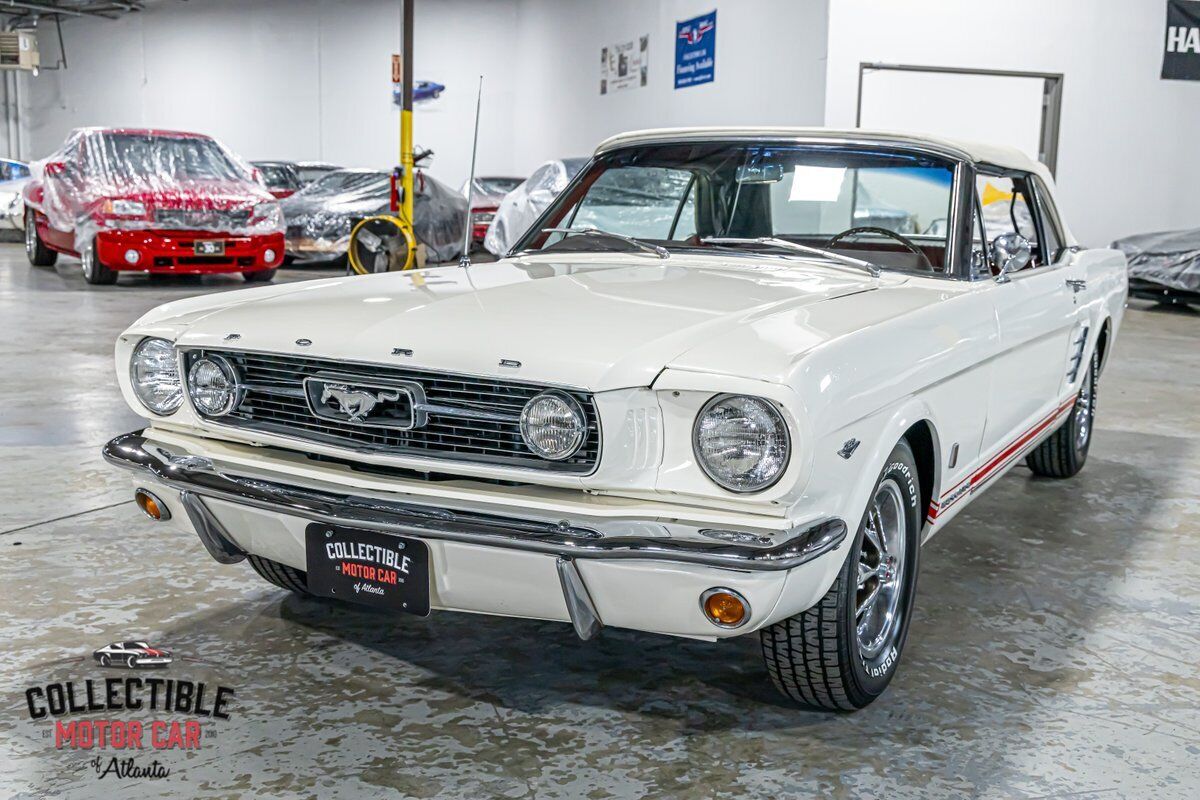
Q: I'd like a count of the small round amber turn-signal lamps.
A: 2